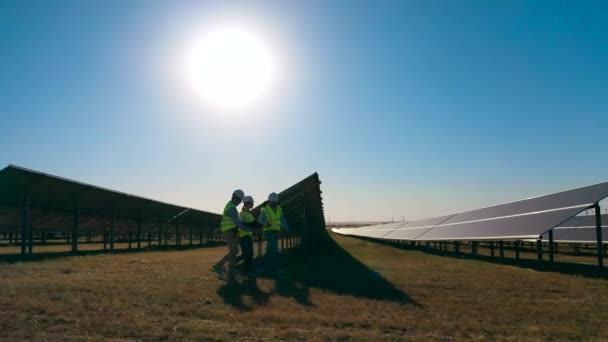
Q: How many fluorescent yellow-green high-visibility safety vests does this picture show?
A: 3